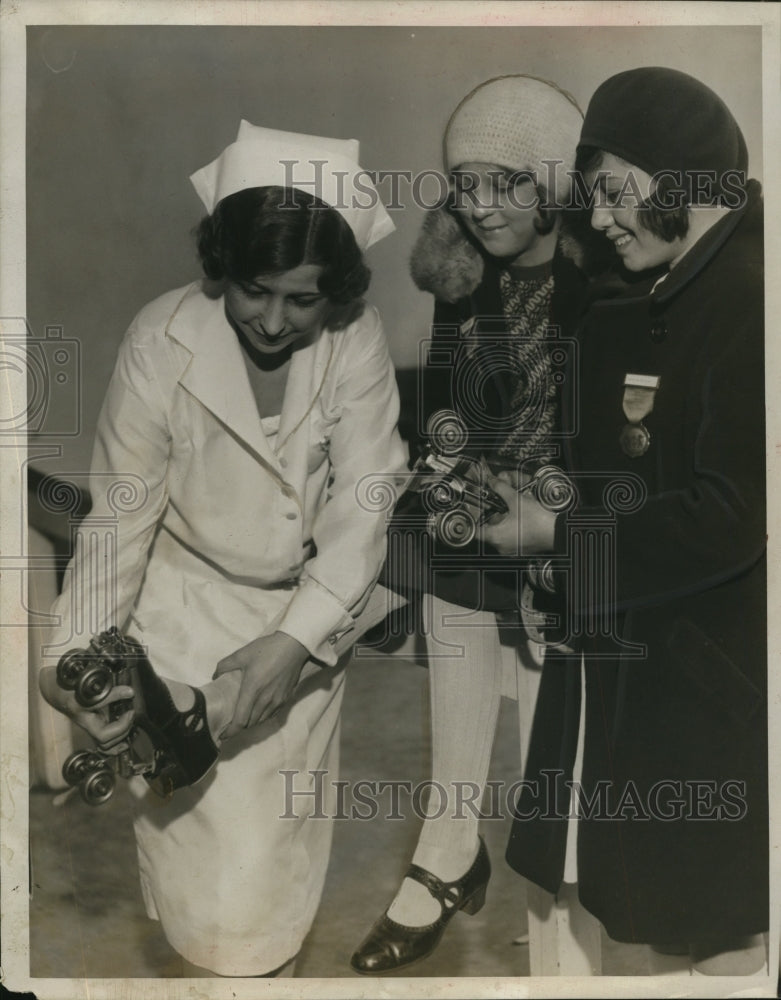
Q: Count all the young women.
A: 3